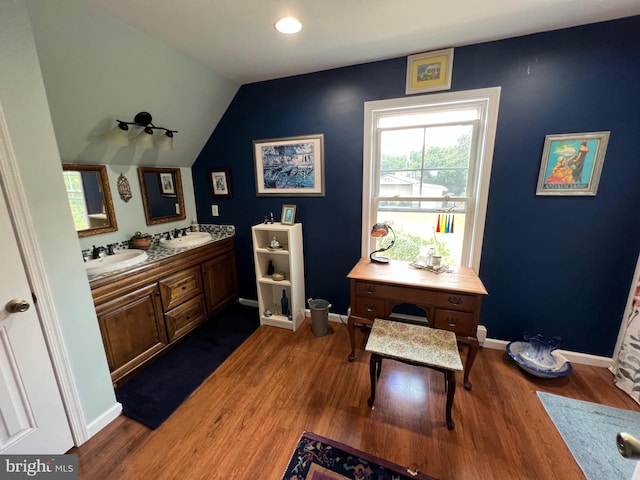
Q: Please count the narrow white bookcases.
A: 1